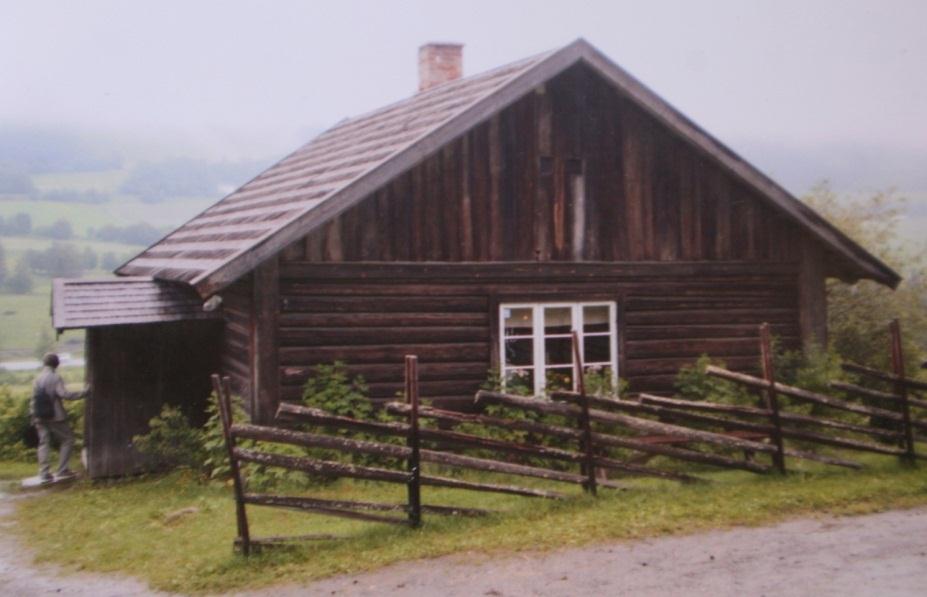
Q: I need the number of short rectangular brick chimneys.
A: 1